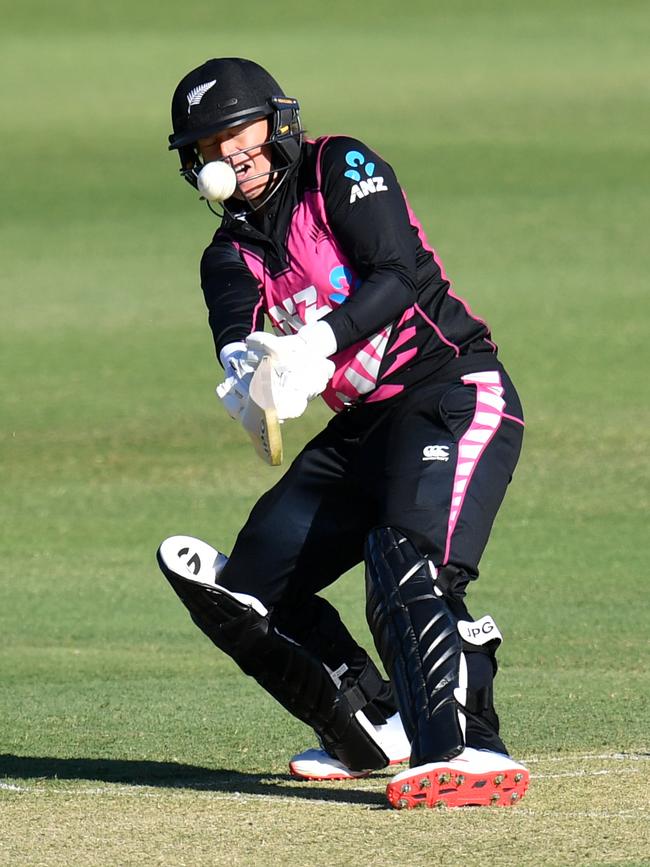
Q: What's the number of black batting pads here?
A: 2